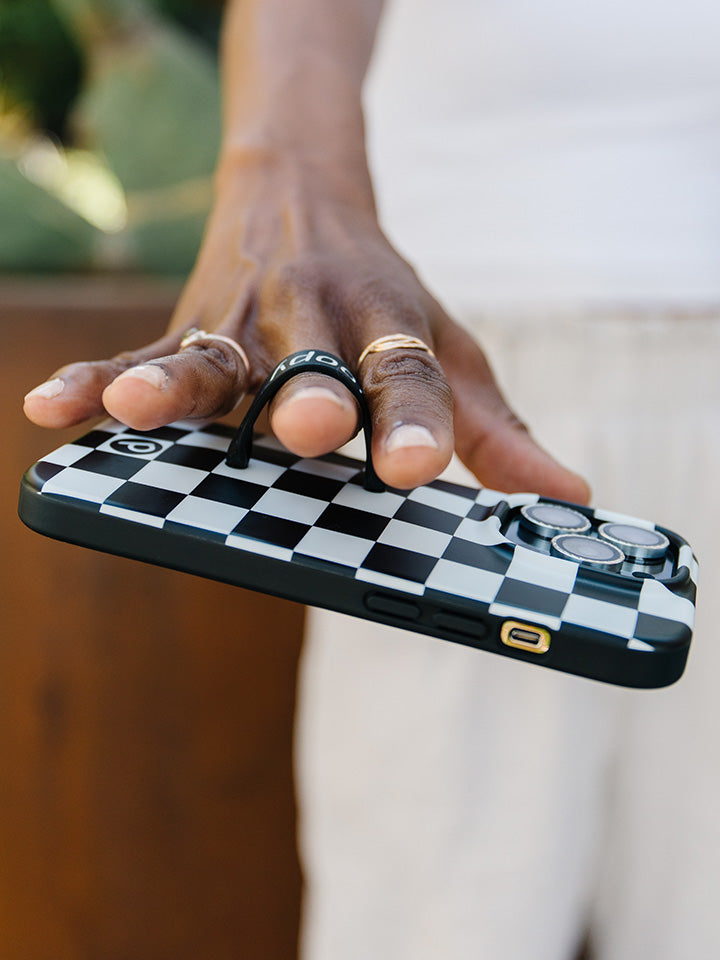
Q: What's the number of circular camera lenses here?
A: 3